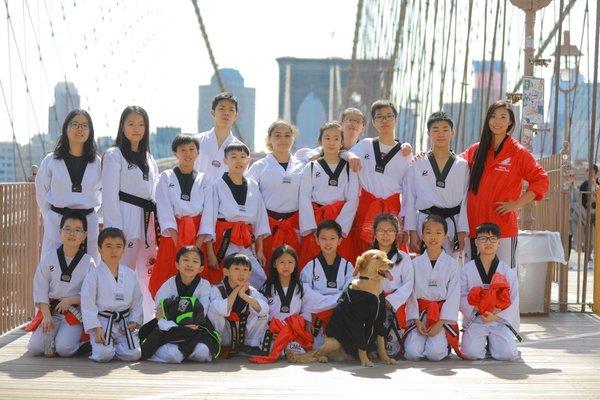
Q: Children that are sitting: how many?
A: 9